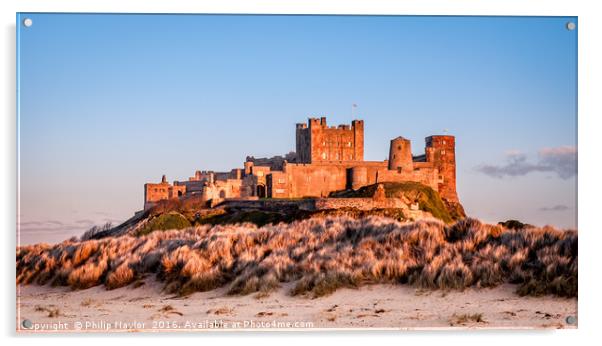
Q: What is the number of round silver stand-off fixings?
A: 4